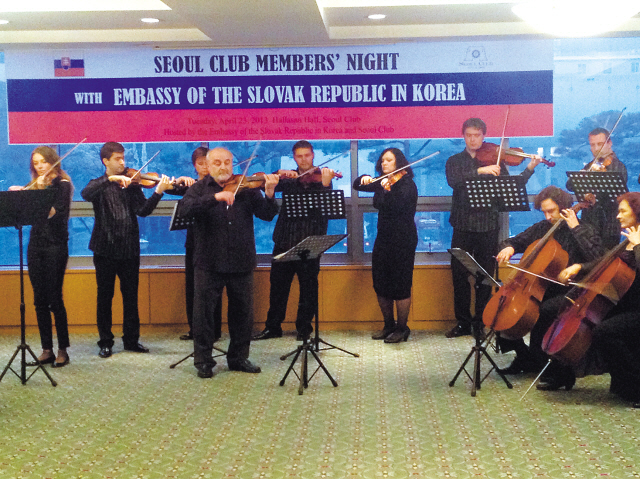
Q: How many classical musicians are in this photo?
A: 10